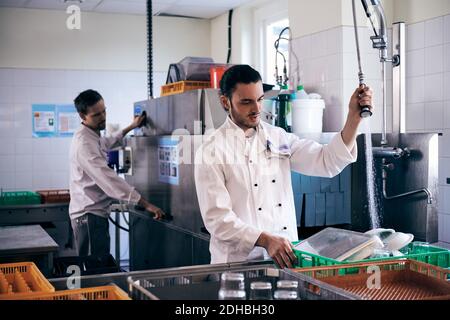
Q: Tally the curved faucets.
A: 1